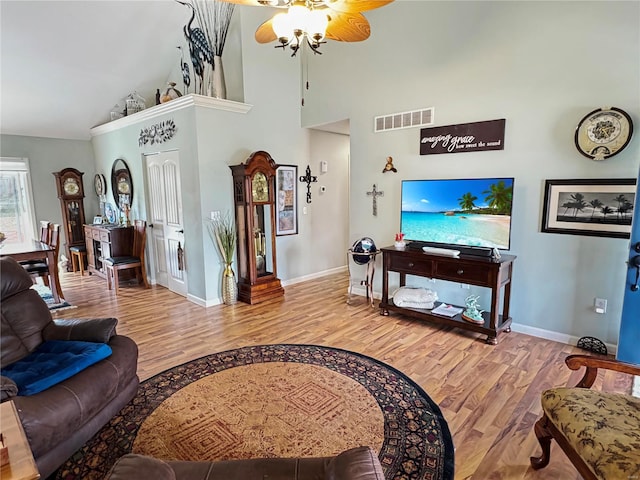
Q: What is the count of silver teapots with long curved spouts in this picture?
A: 0